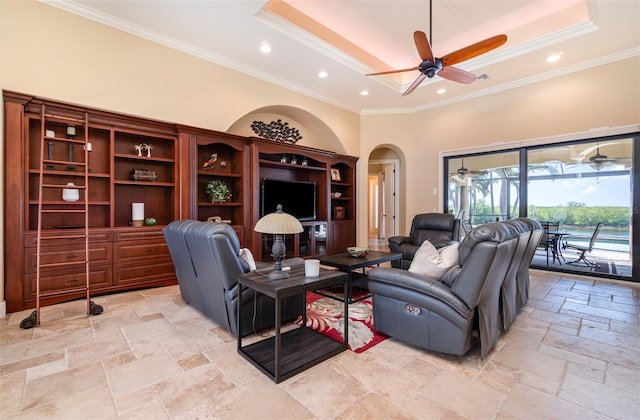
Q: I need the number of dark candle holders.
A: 3